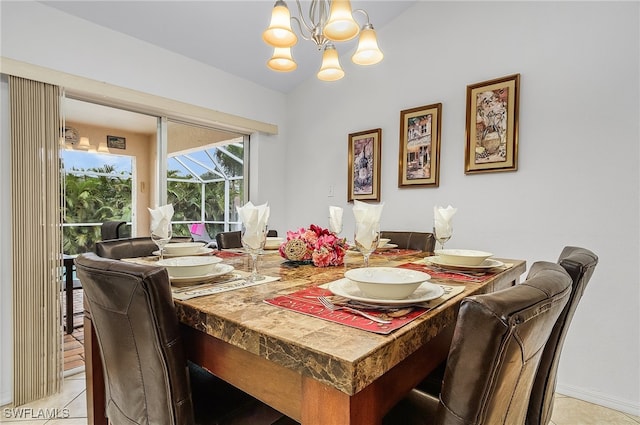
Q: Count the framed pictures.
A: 3